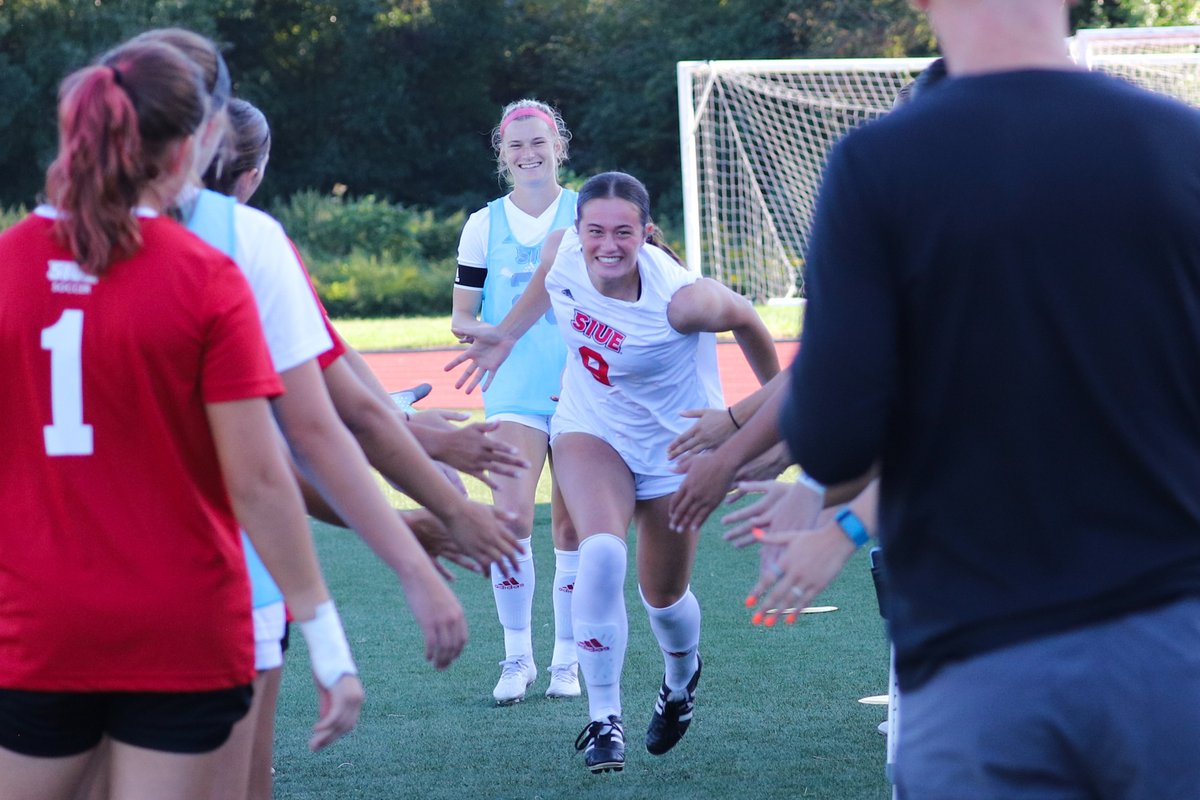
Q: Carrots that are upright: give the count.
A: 0